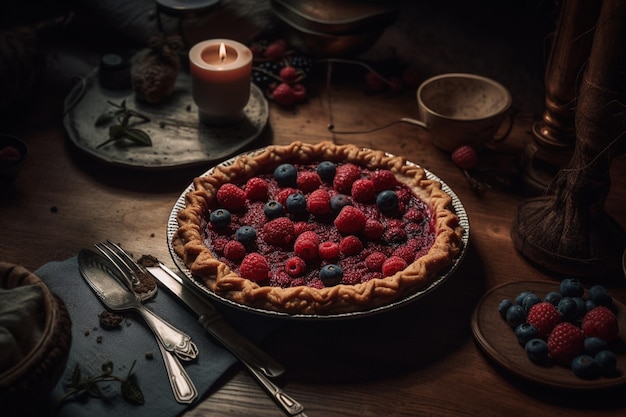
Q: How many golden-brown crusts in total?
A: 1